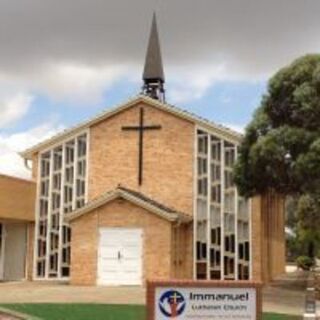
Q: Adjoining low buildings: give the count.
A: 1